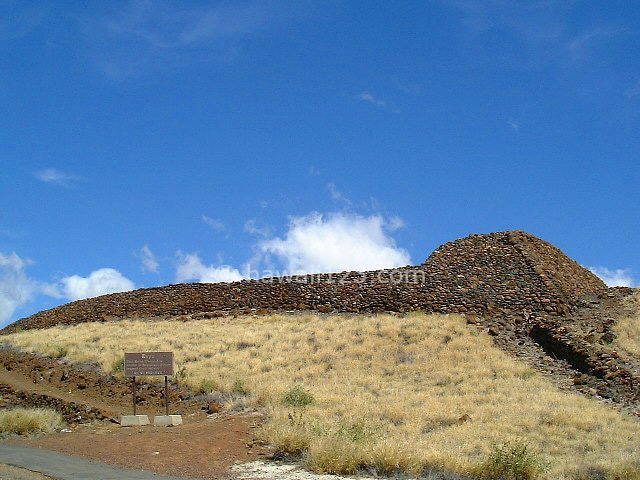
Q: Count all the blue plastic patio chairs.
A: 0